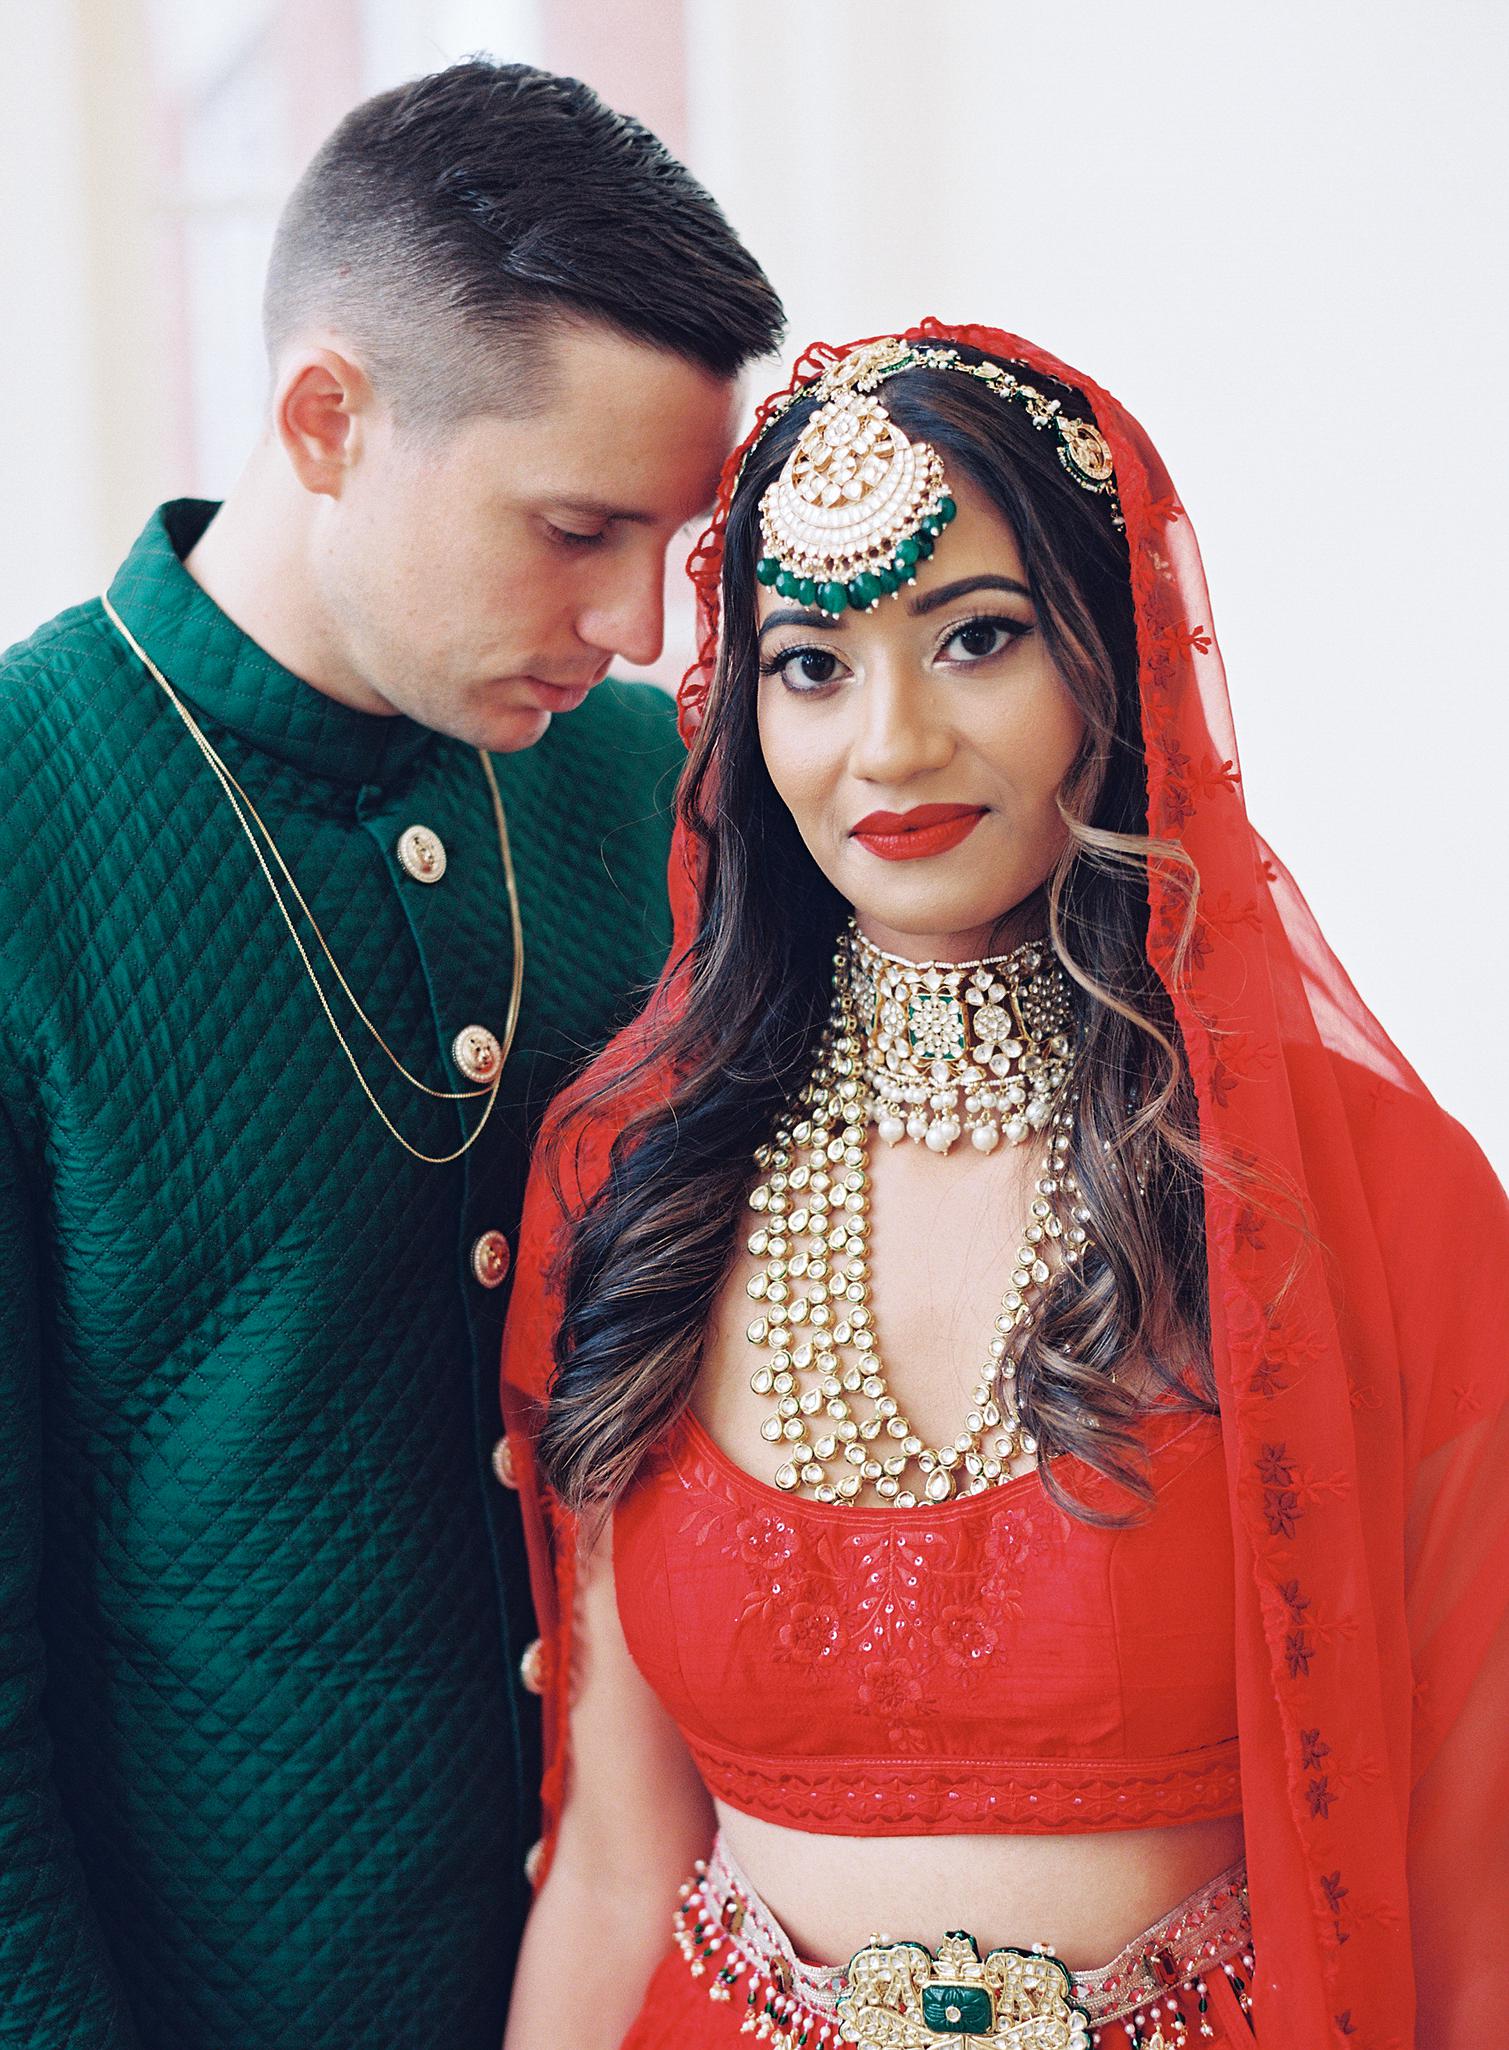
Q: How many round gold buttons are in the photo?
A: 6